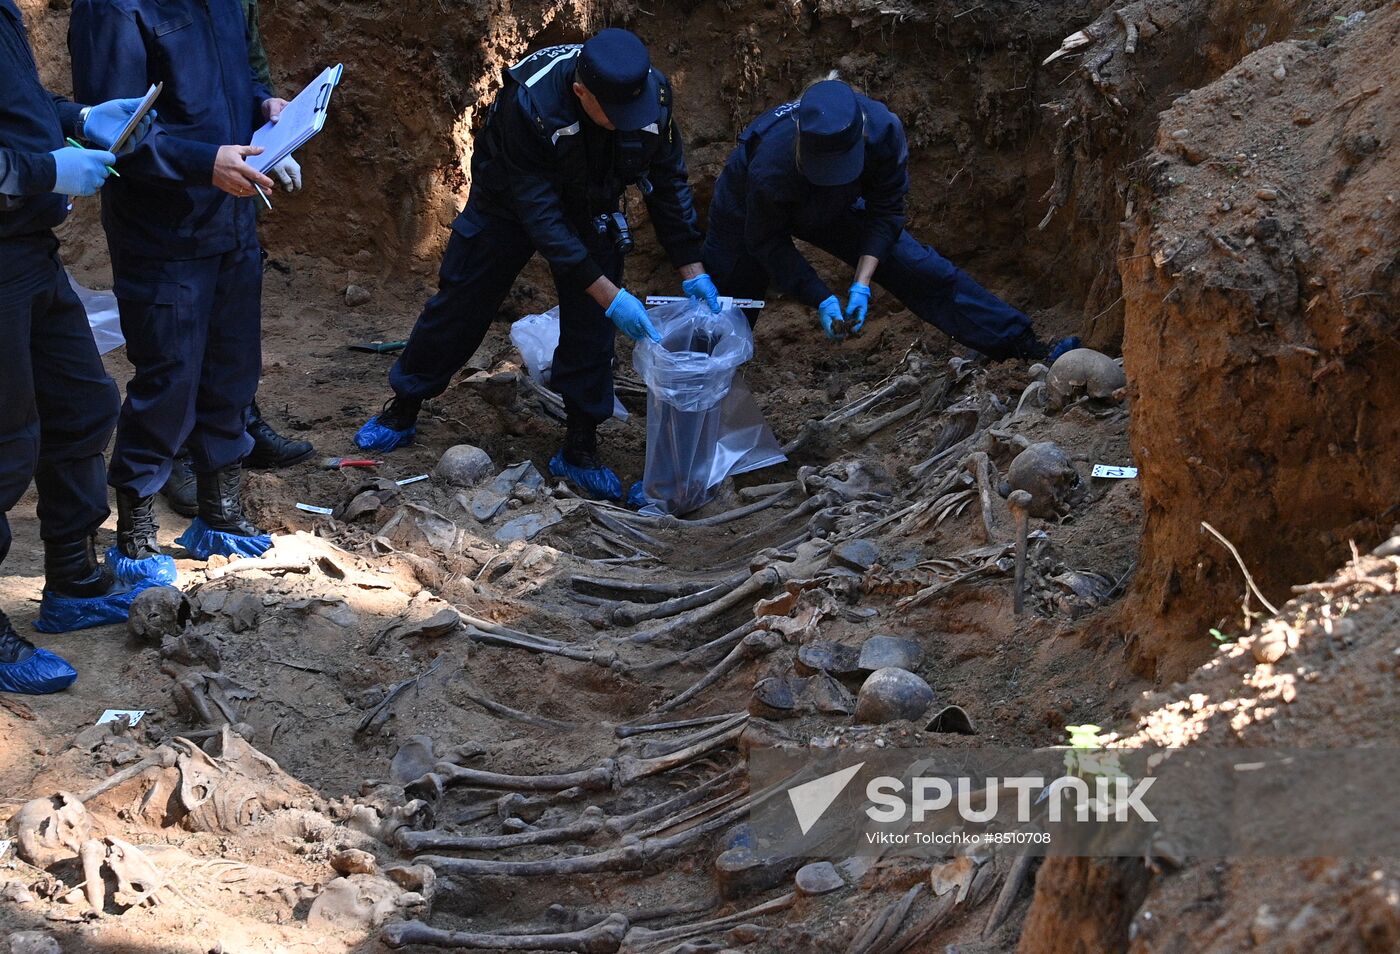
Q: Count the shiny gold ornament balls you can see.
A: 0